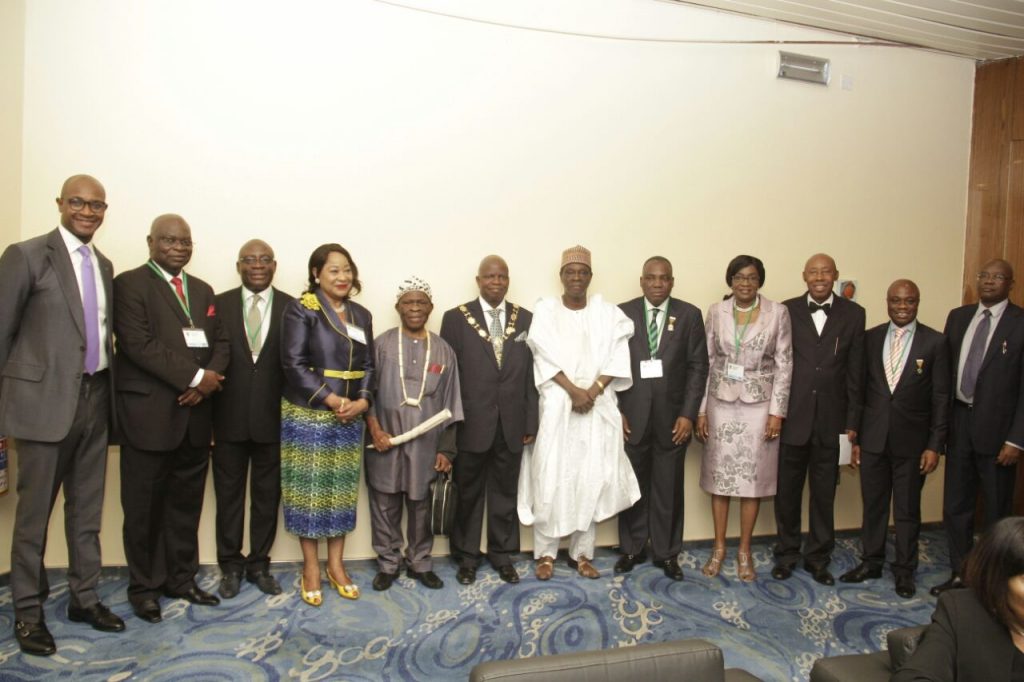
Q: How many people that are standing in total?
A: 12